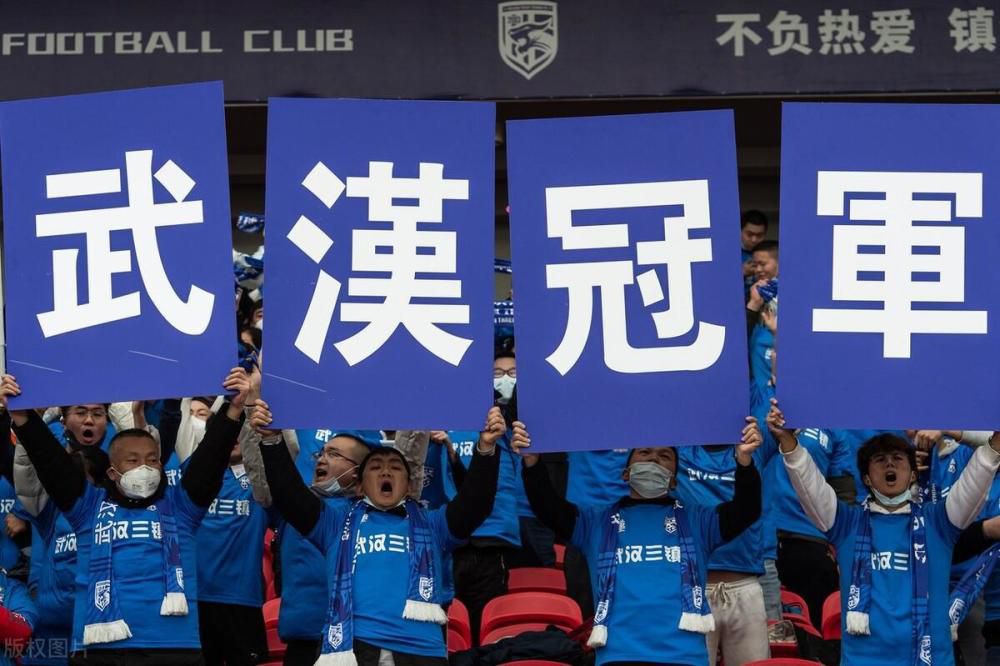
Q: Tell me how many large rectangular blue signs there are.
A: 4